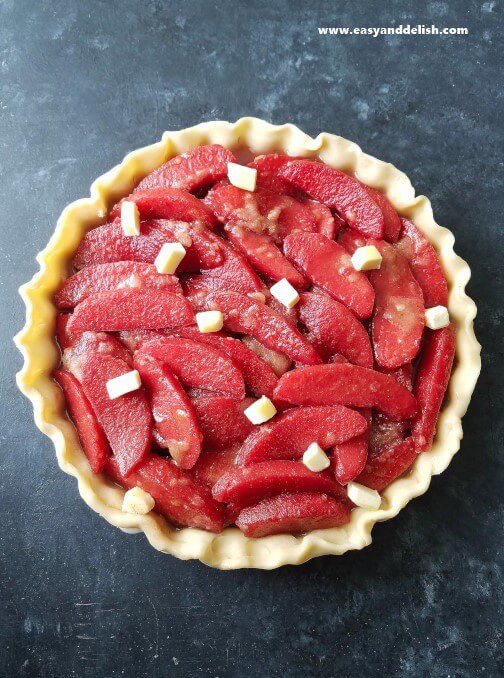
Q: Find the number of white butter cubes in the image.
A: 12